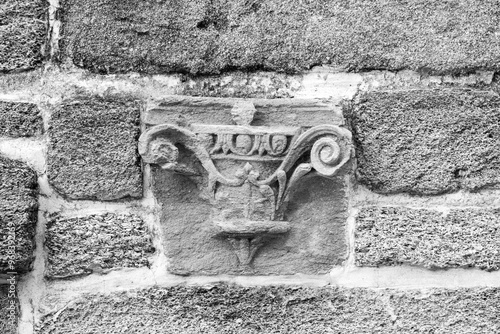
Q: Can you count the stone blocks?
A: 11